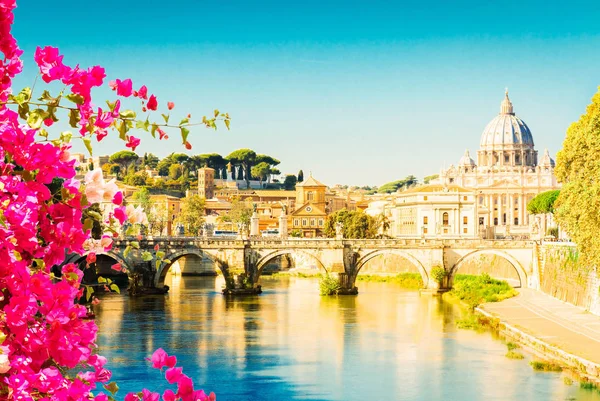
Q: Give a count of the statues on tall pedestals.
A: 2